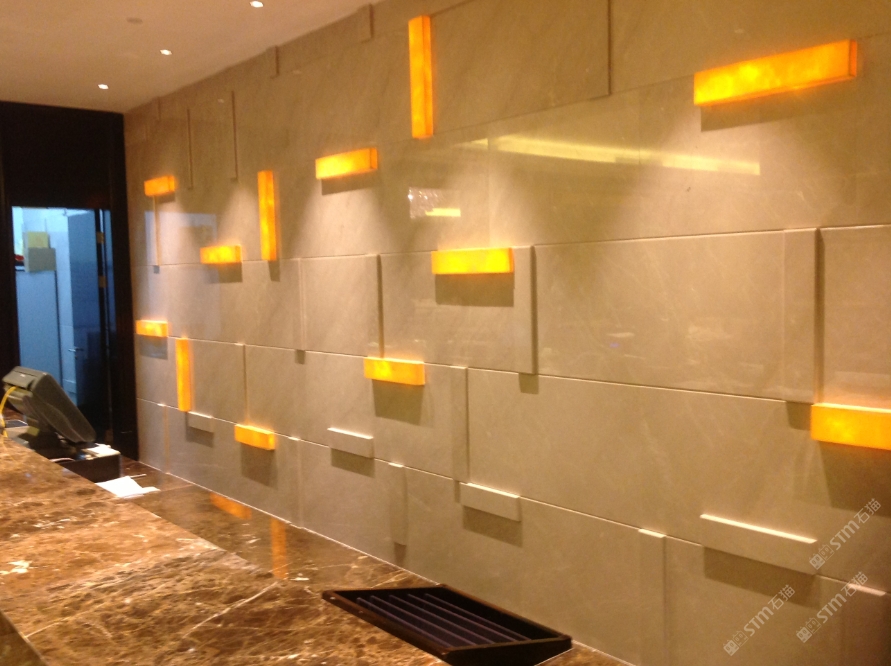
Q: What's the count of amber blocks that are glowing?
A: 12